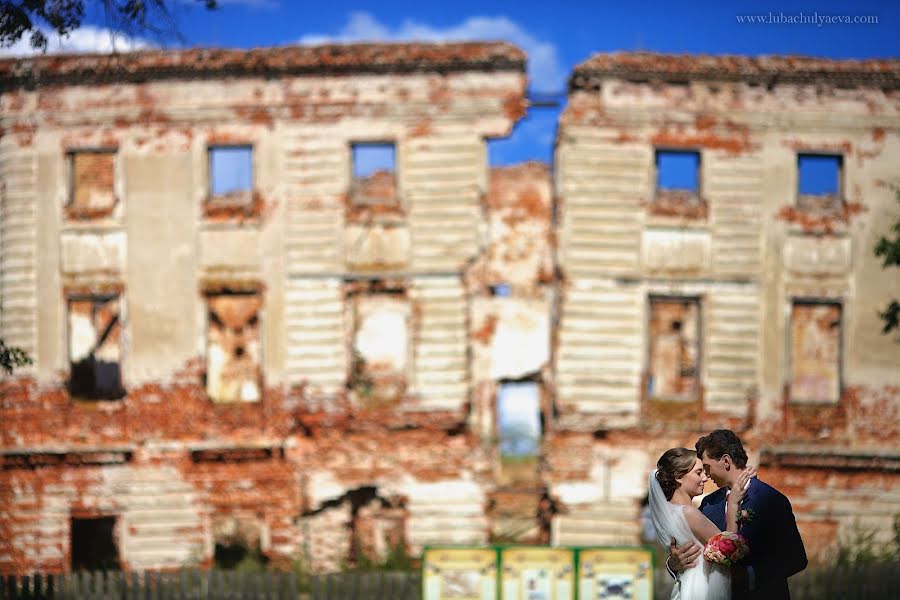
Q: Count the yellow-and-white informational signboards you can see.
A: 3